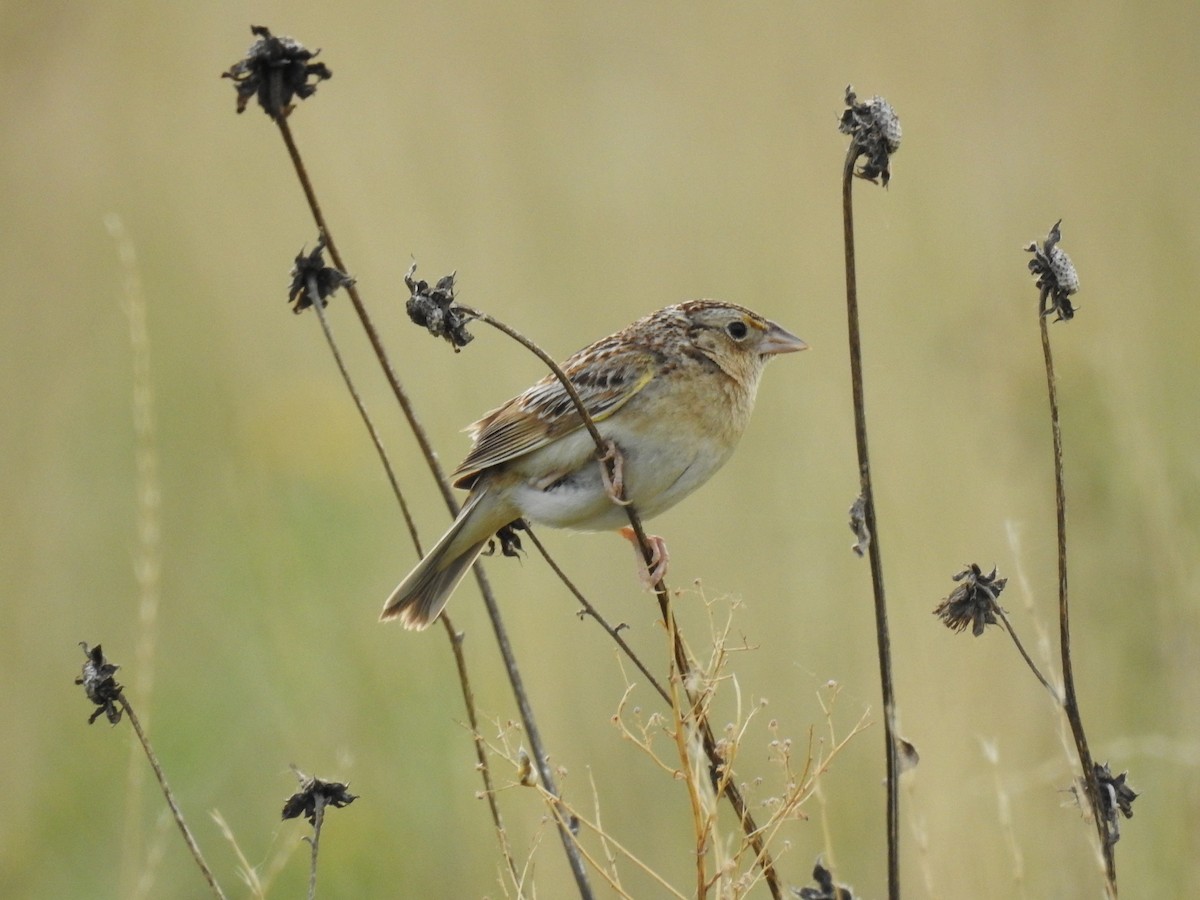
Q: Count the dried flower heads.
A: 11